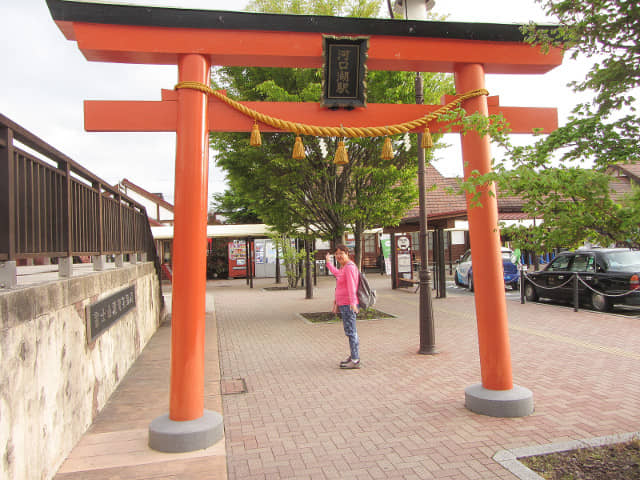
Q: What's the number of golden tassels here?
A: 5